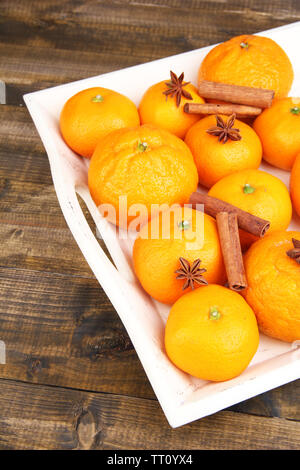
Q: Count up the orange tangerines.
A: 11